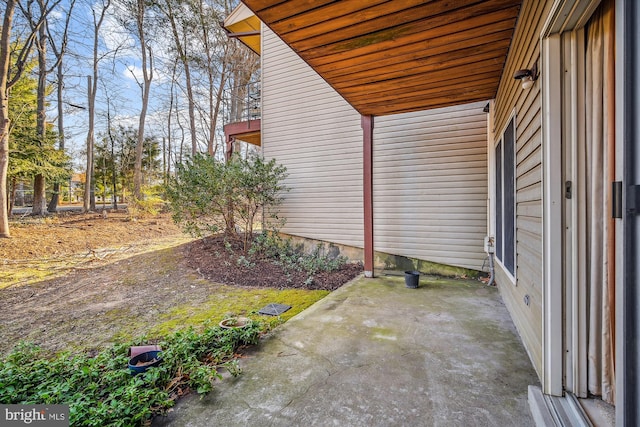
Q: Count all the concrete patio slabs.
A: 1